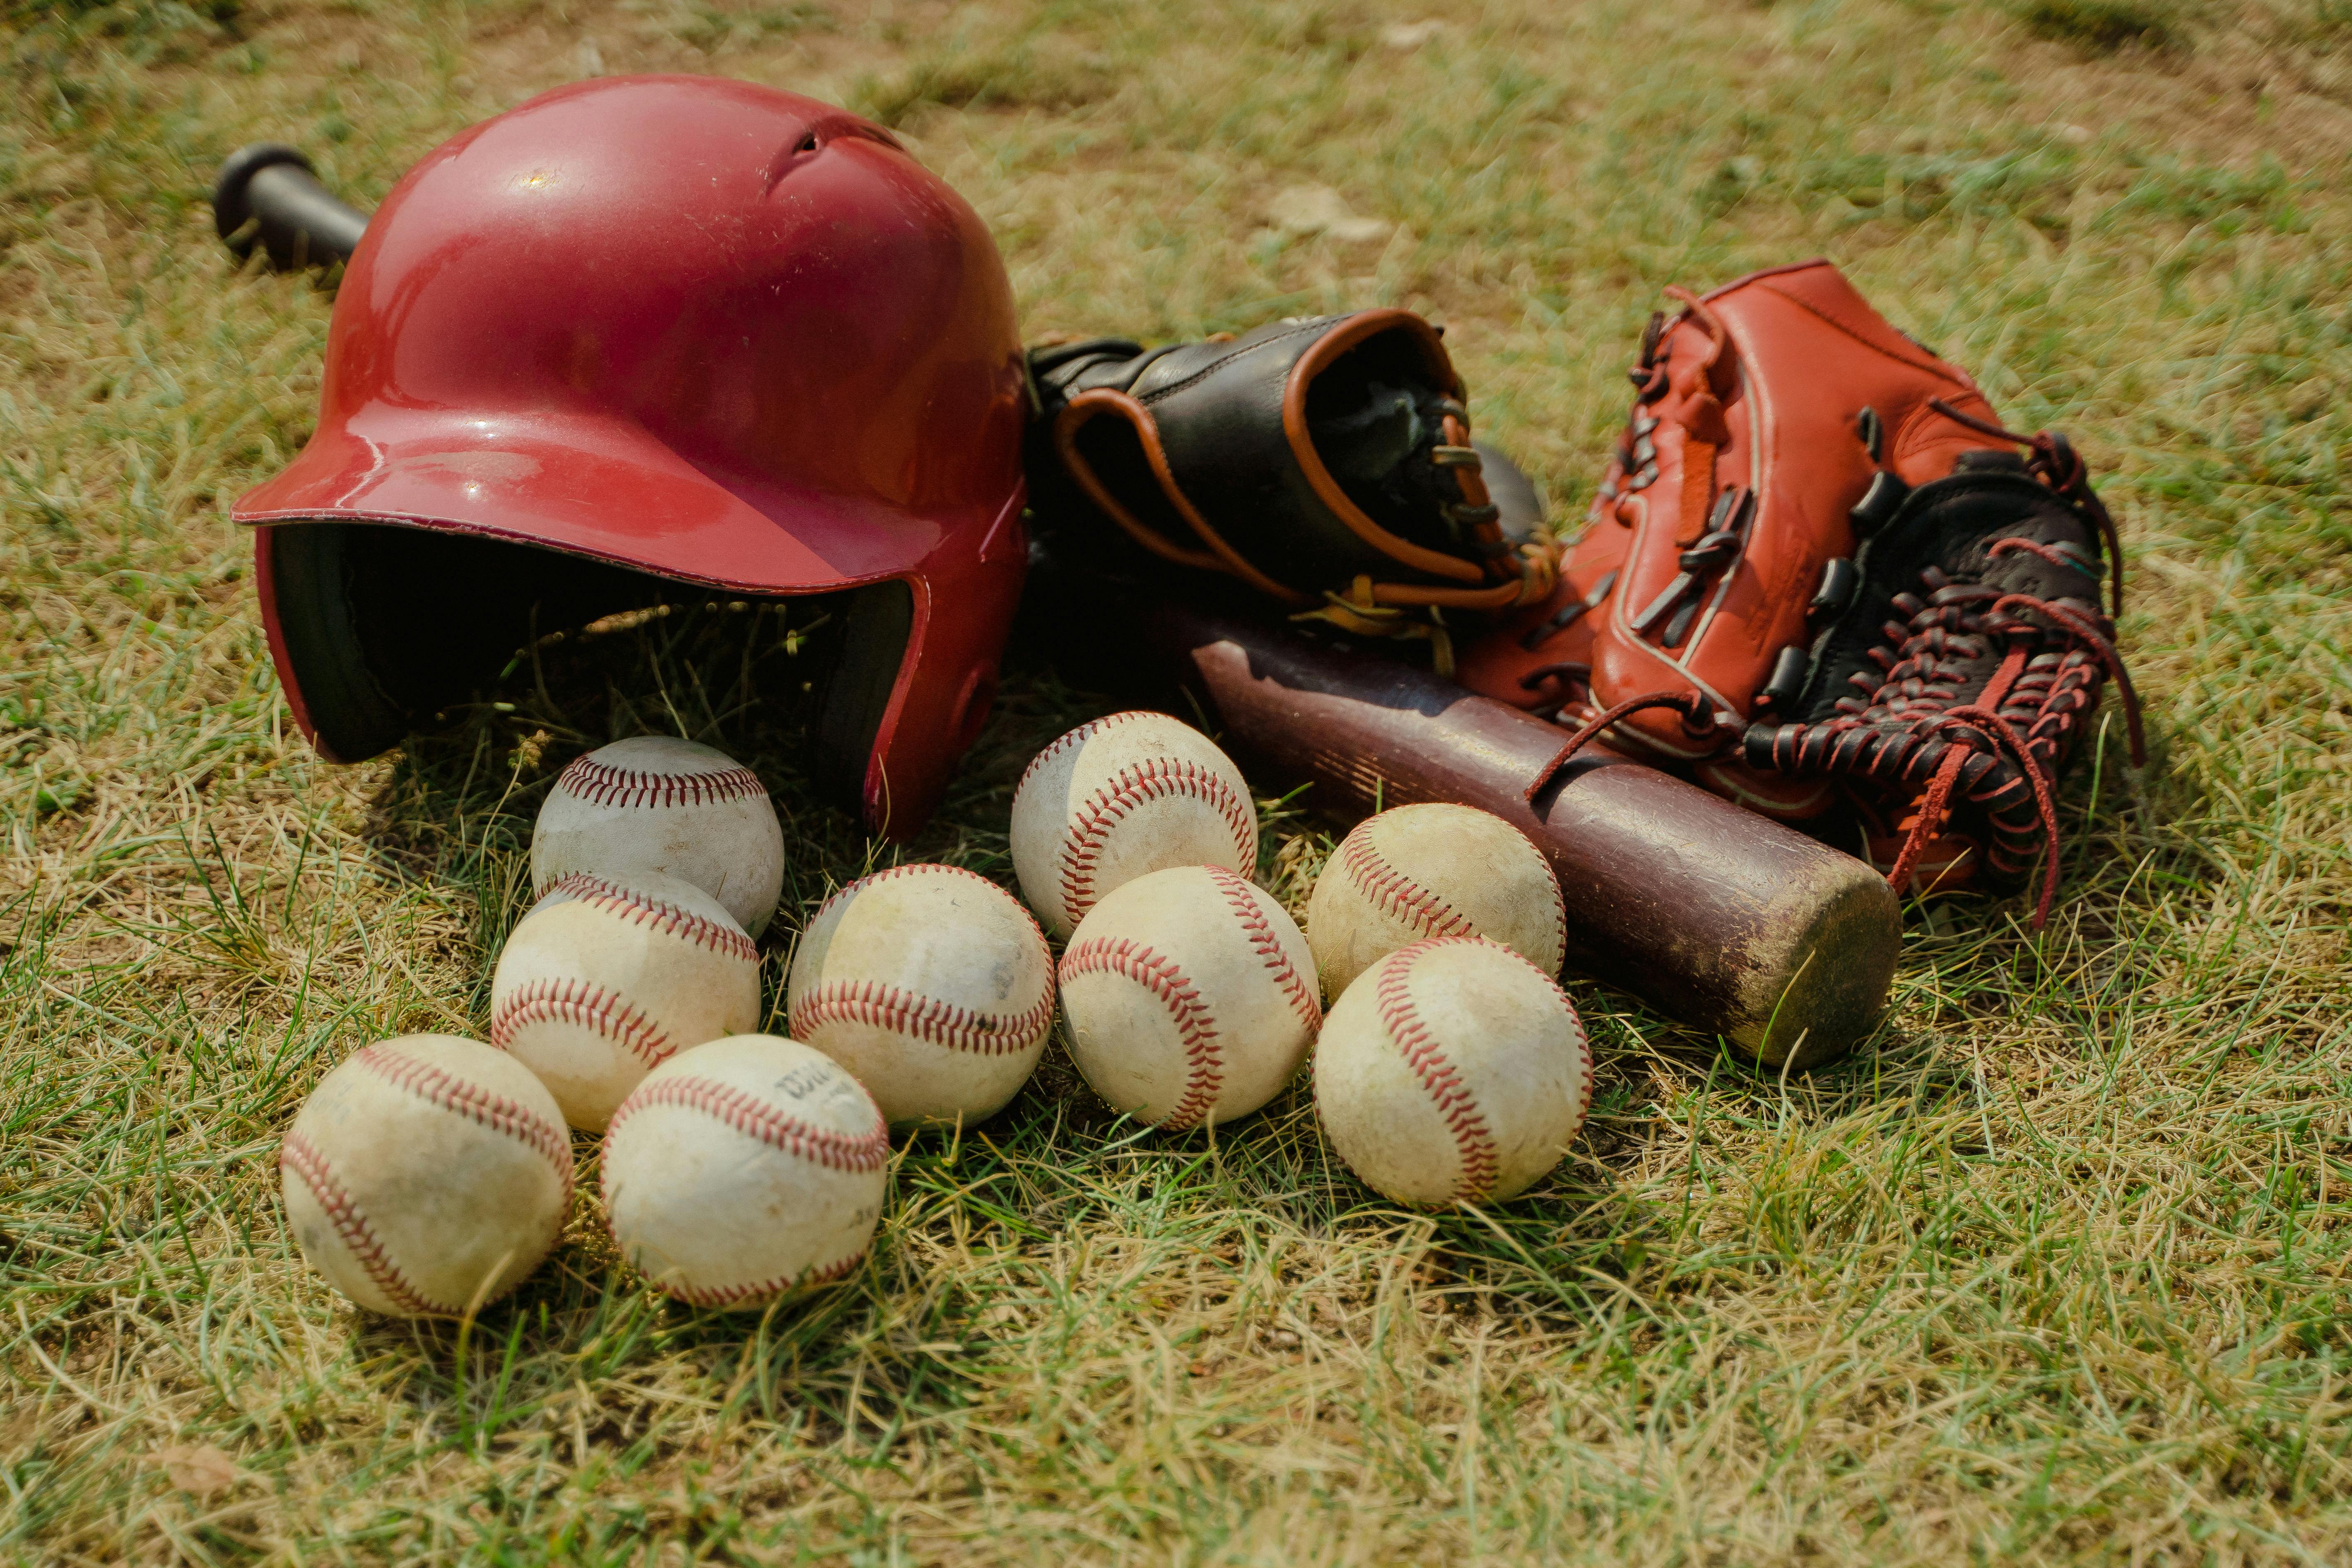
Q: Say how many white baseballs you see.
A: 9